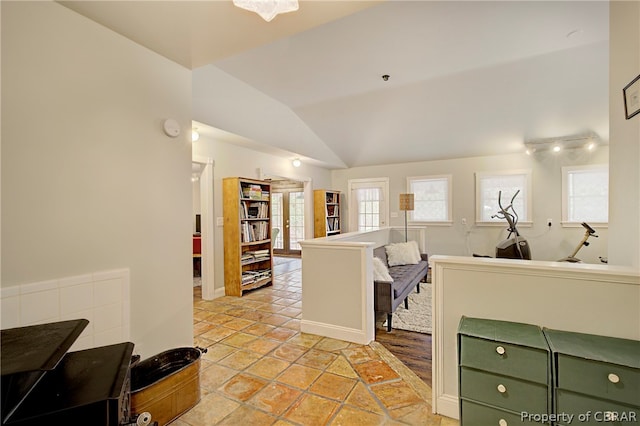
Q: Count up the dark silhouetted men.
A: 0